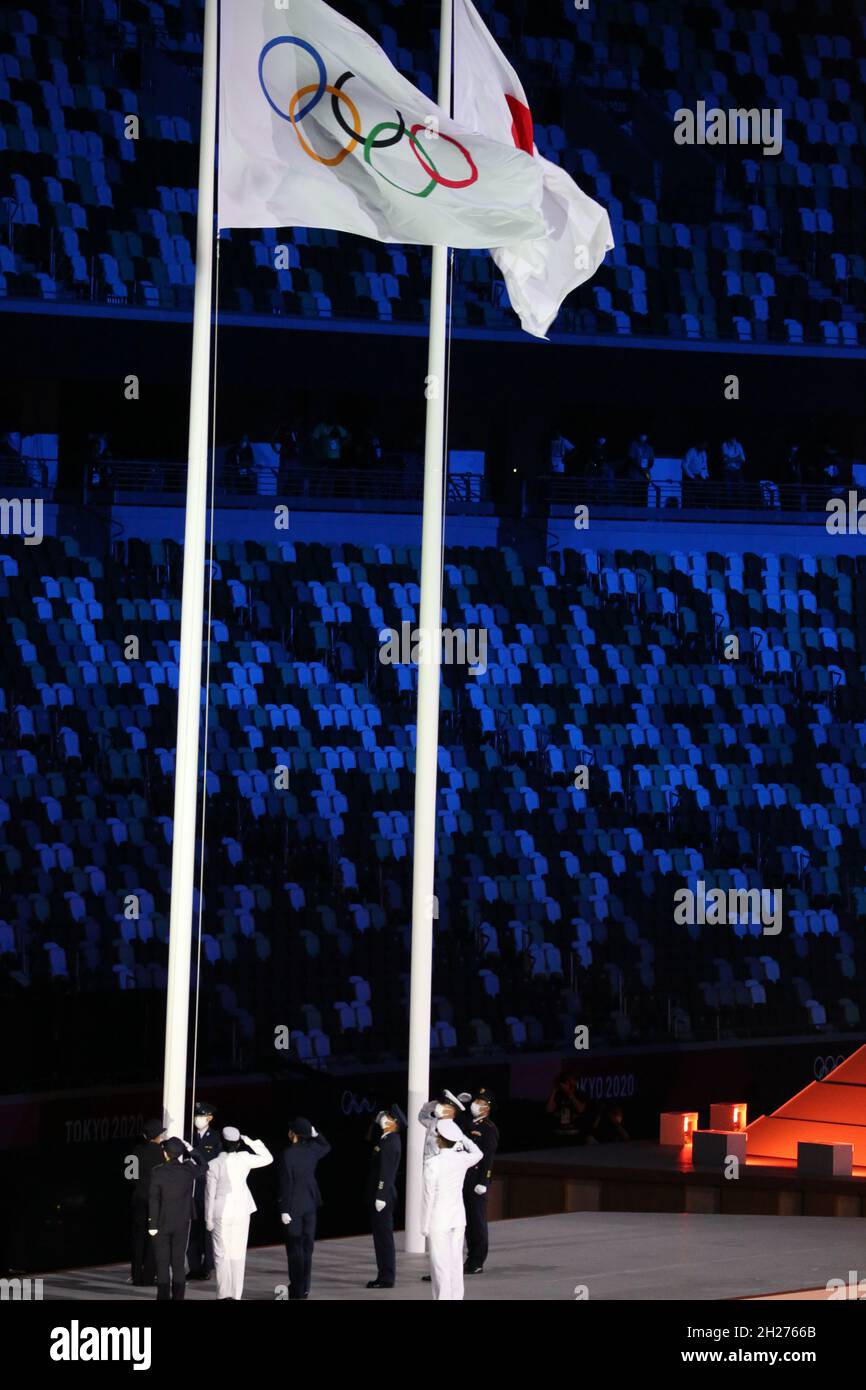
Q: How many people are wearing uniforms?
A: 9